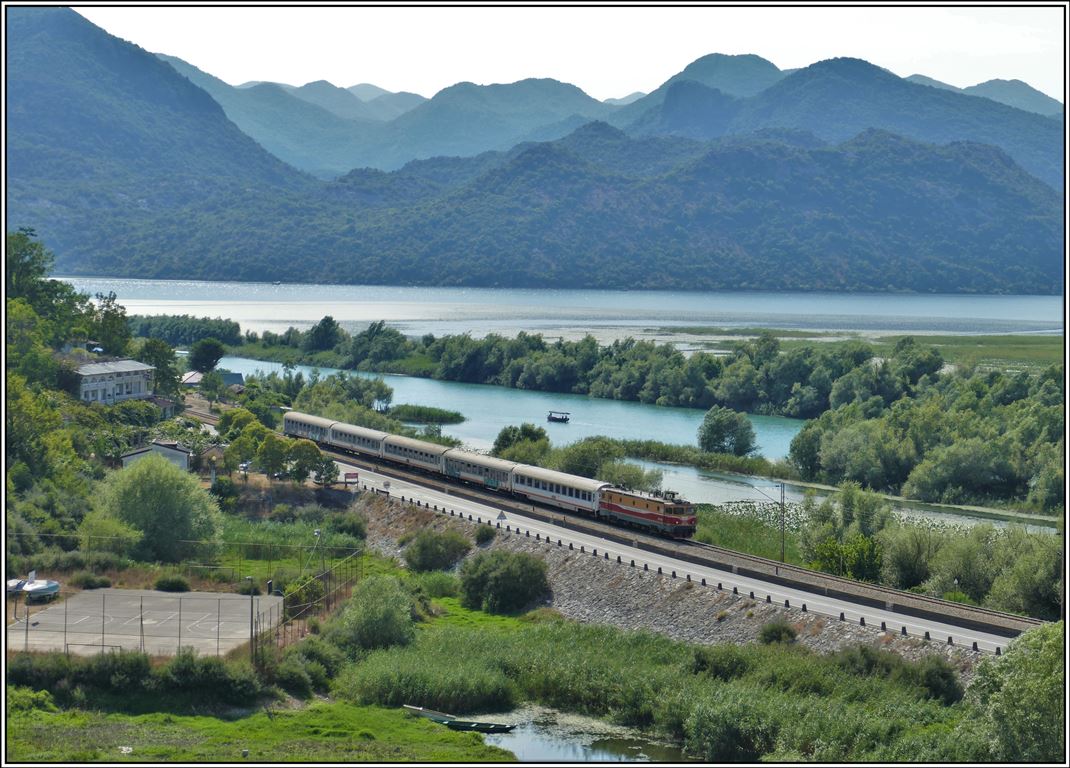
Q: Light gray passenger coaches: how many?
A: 5